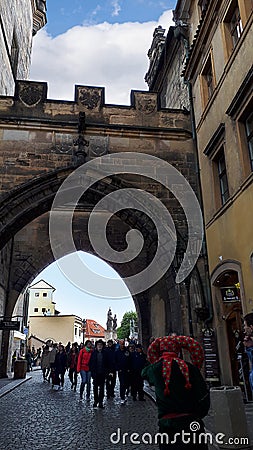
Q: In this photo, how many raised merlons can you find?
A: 3